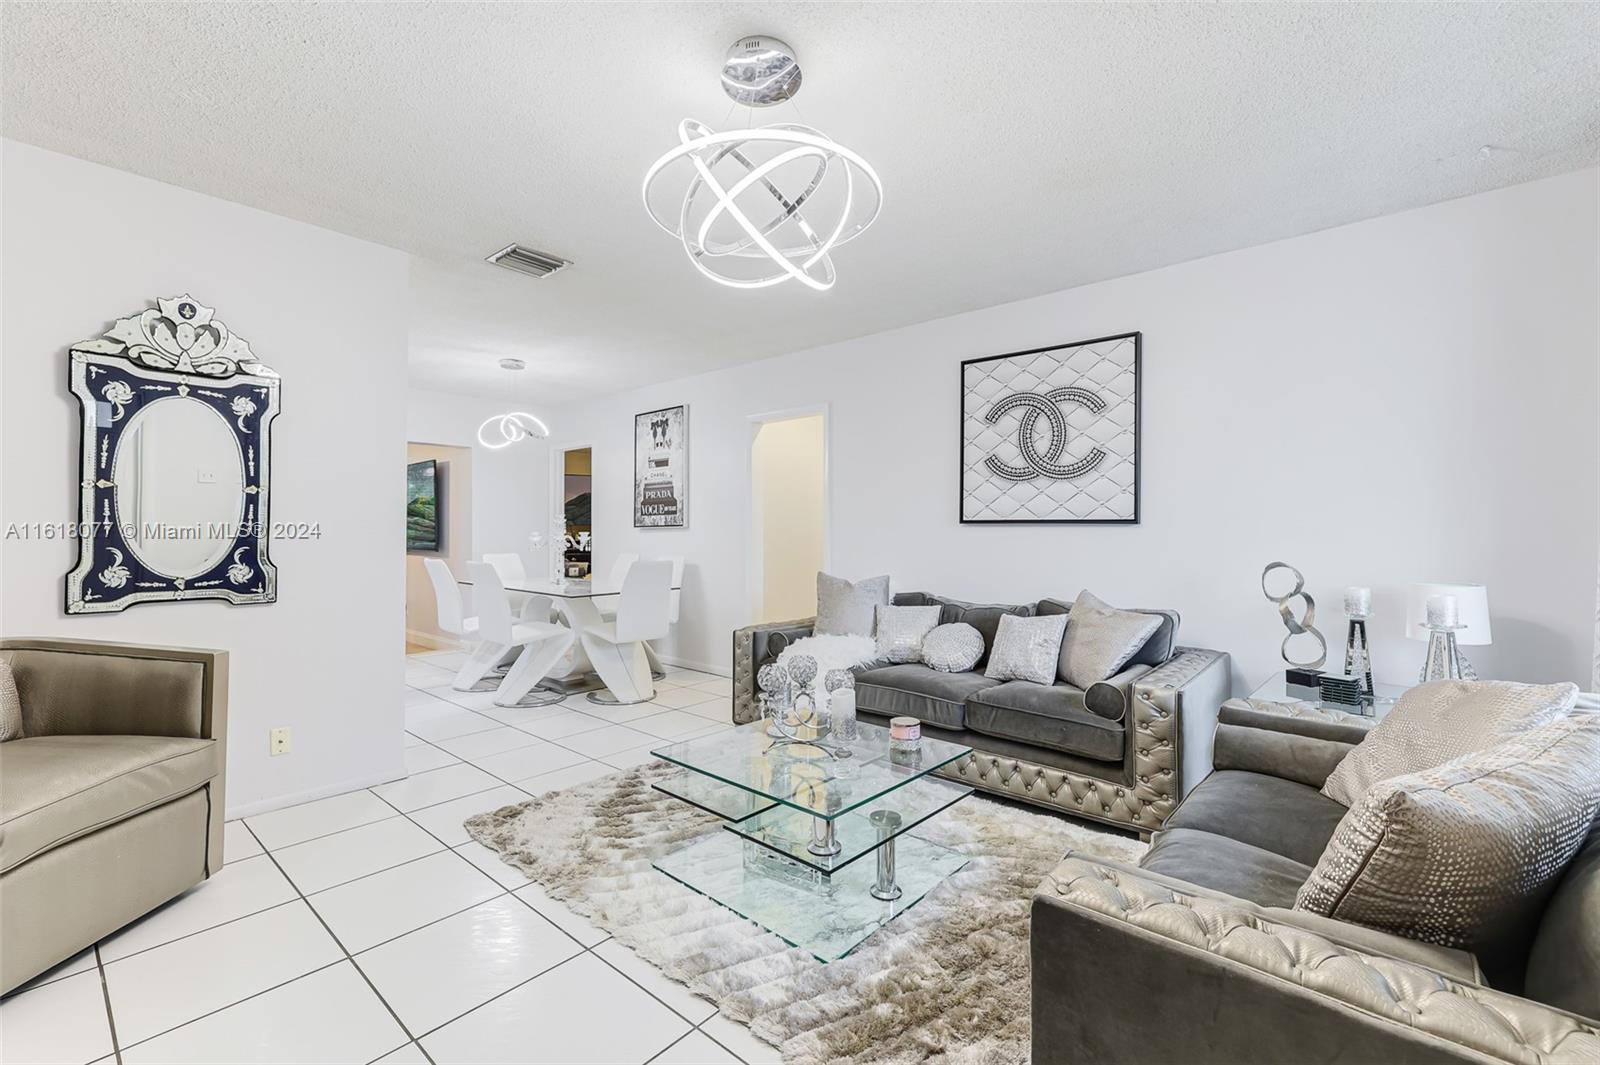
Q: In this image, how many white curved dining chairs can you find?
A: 6